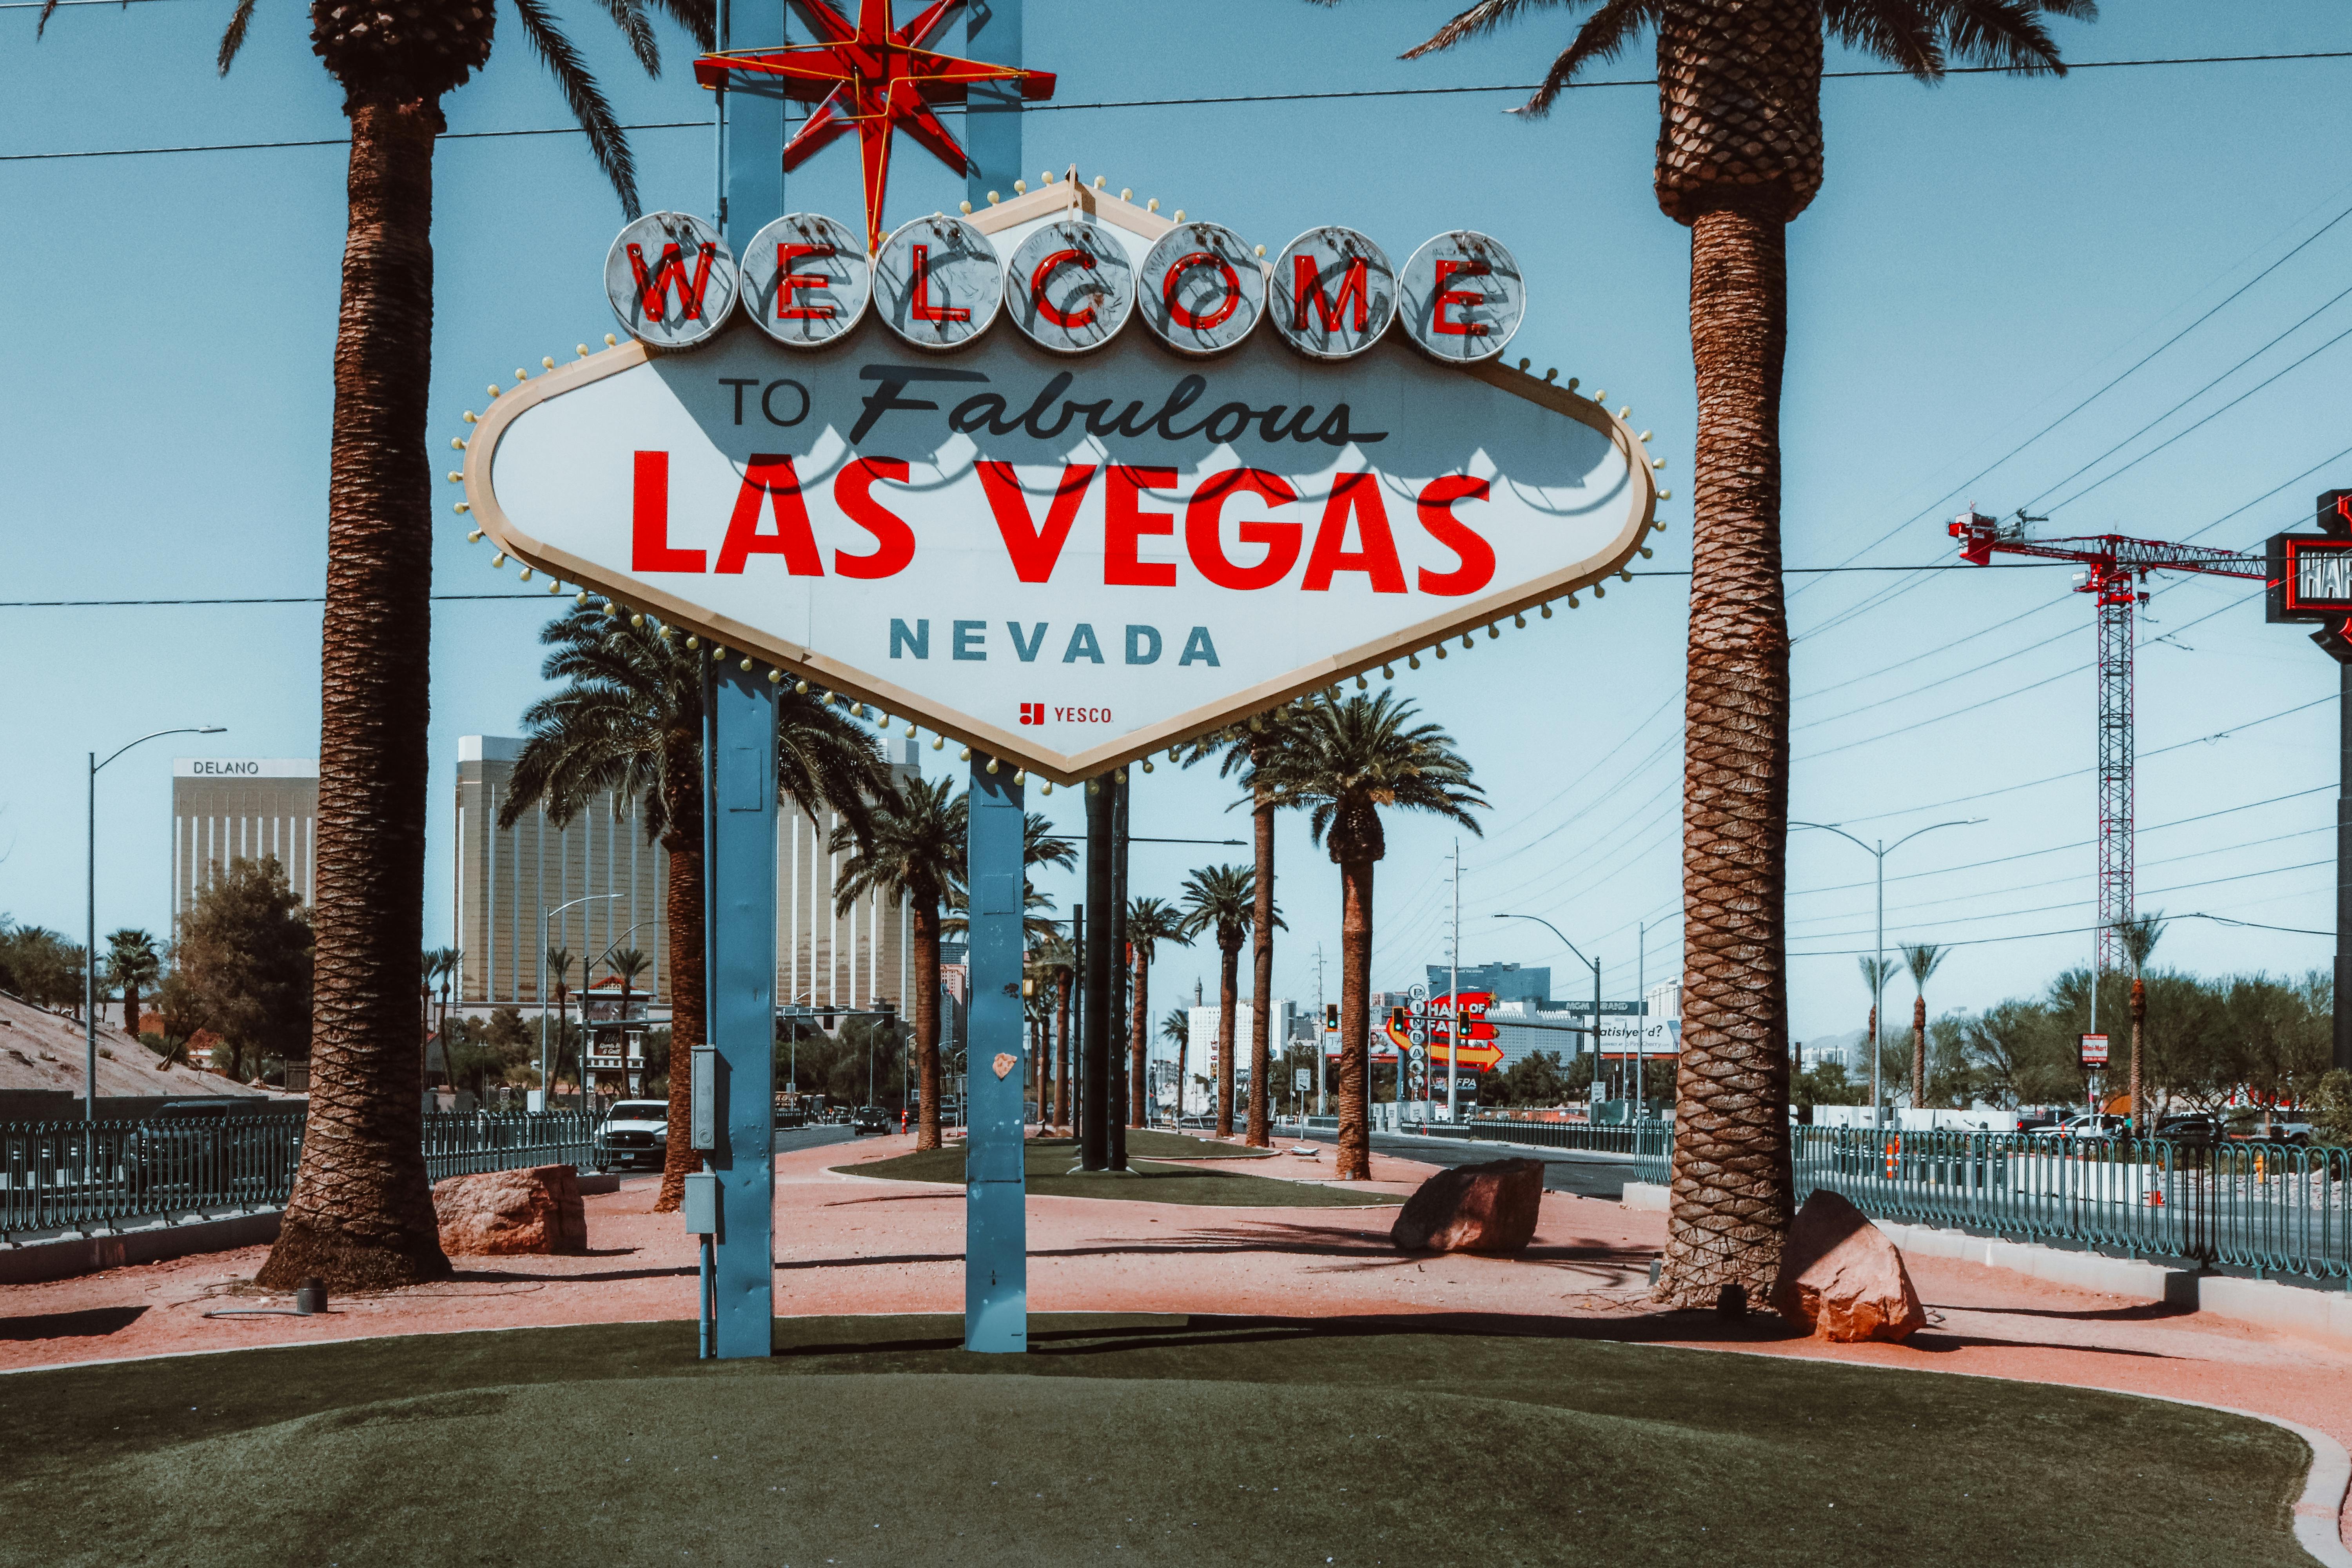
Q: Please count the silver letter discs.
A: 7